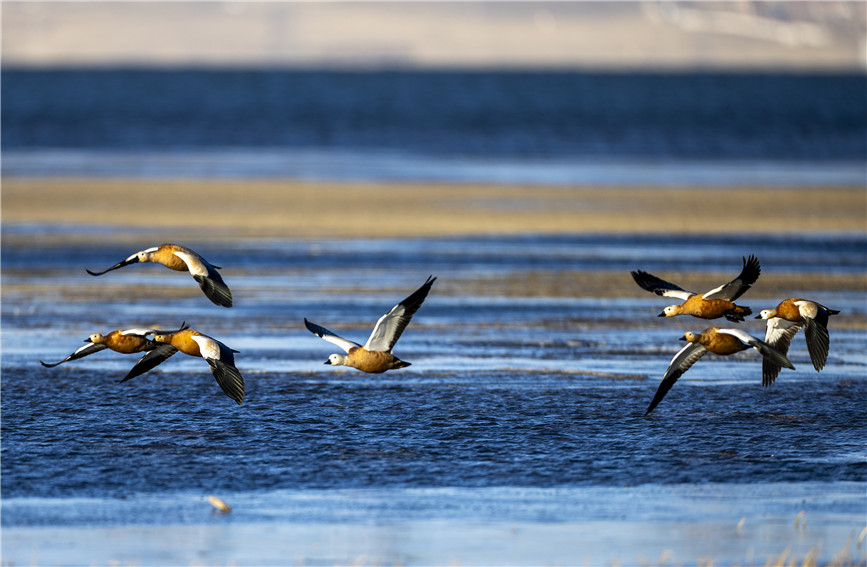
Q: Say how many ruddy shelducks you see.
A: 7